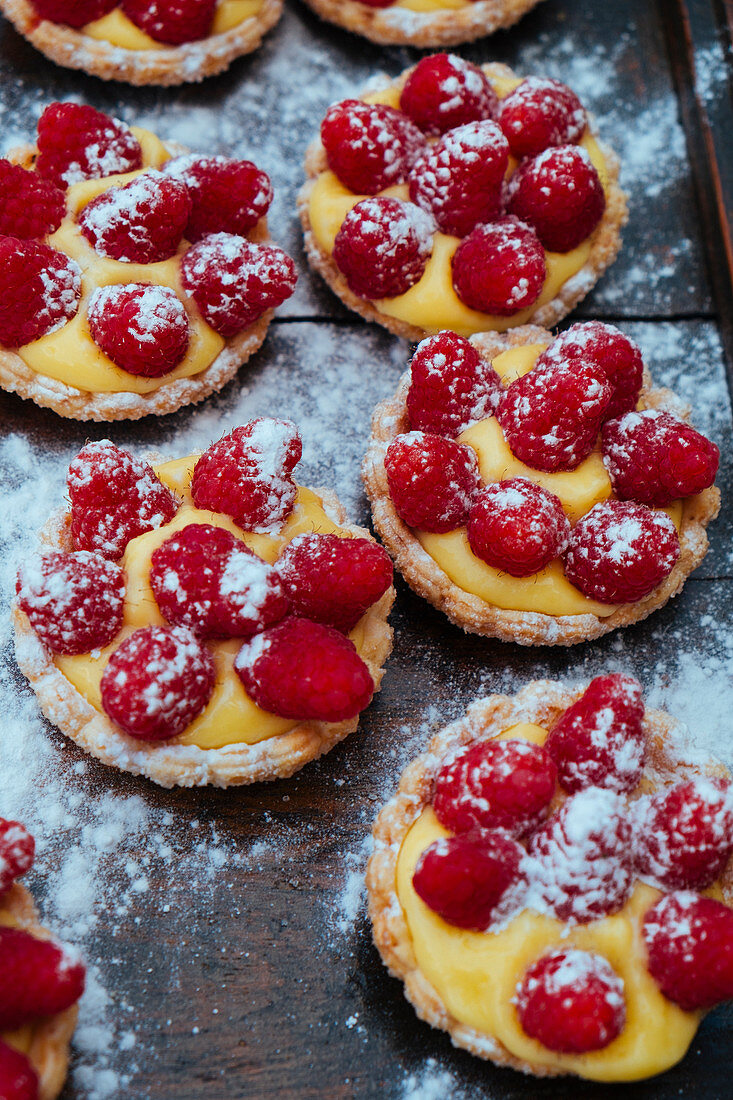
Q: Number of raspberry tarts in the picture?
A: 8